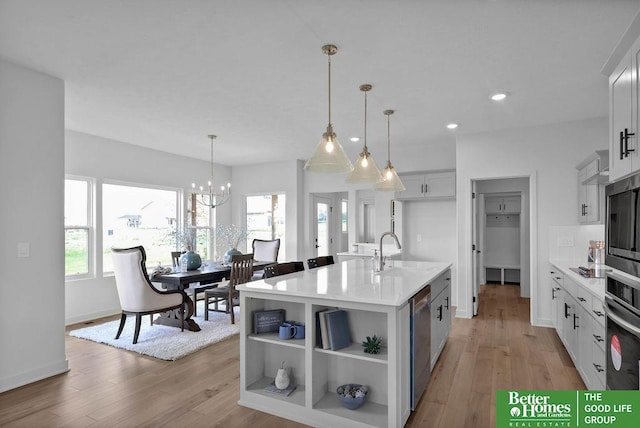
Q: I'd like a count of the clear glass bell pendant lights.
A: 3